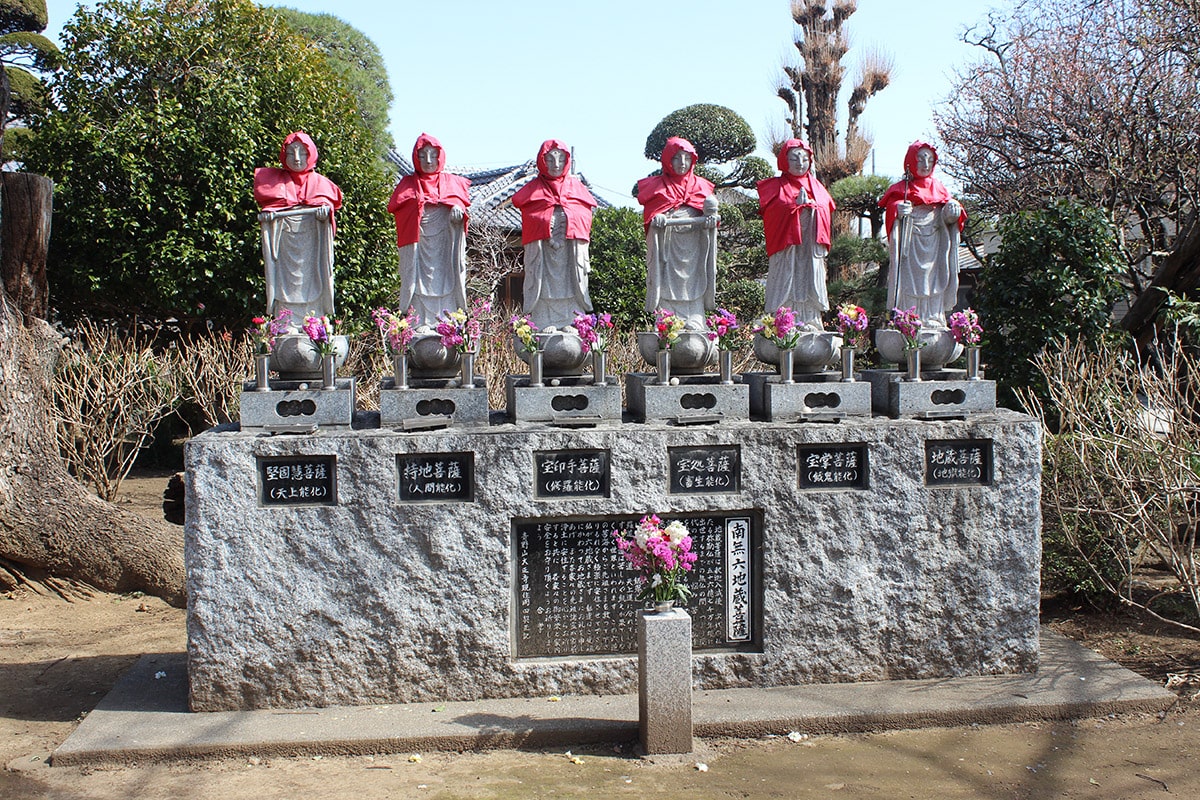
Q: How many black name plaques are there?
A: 6